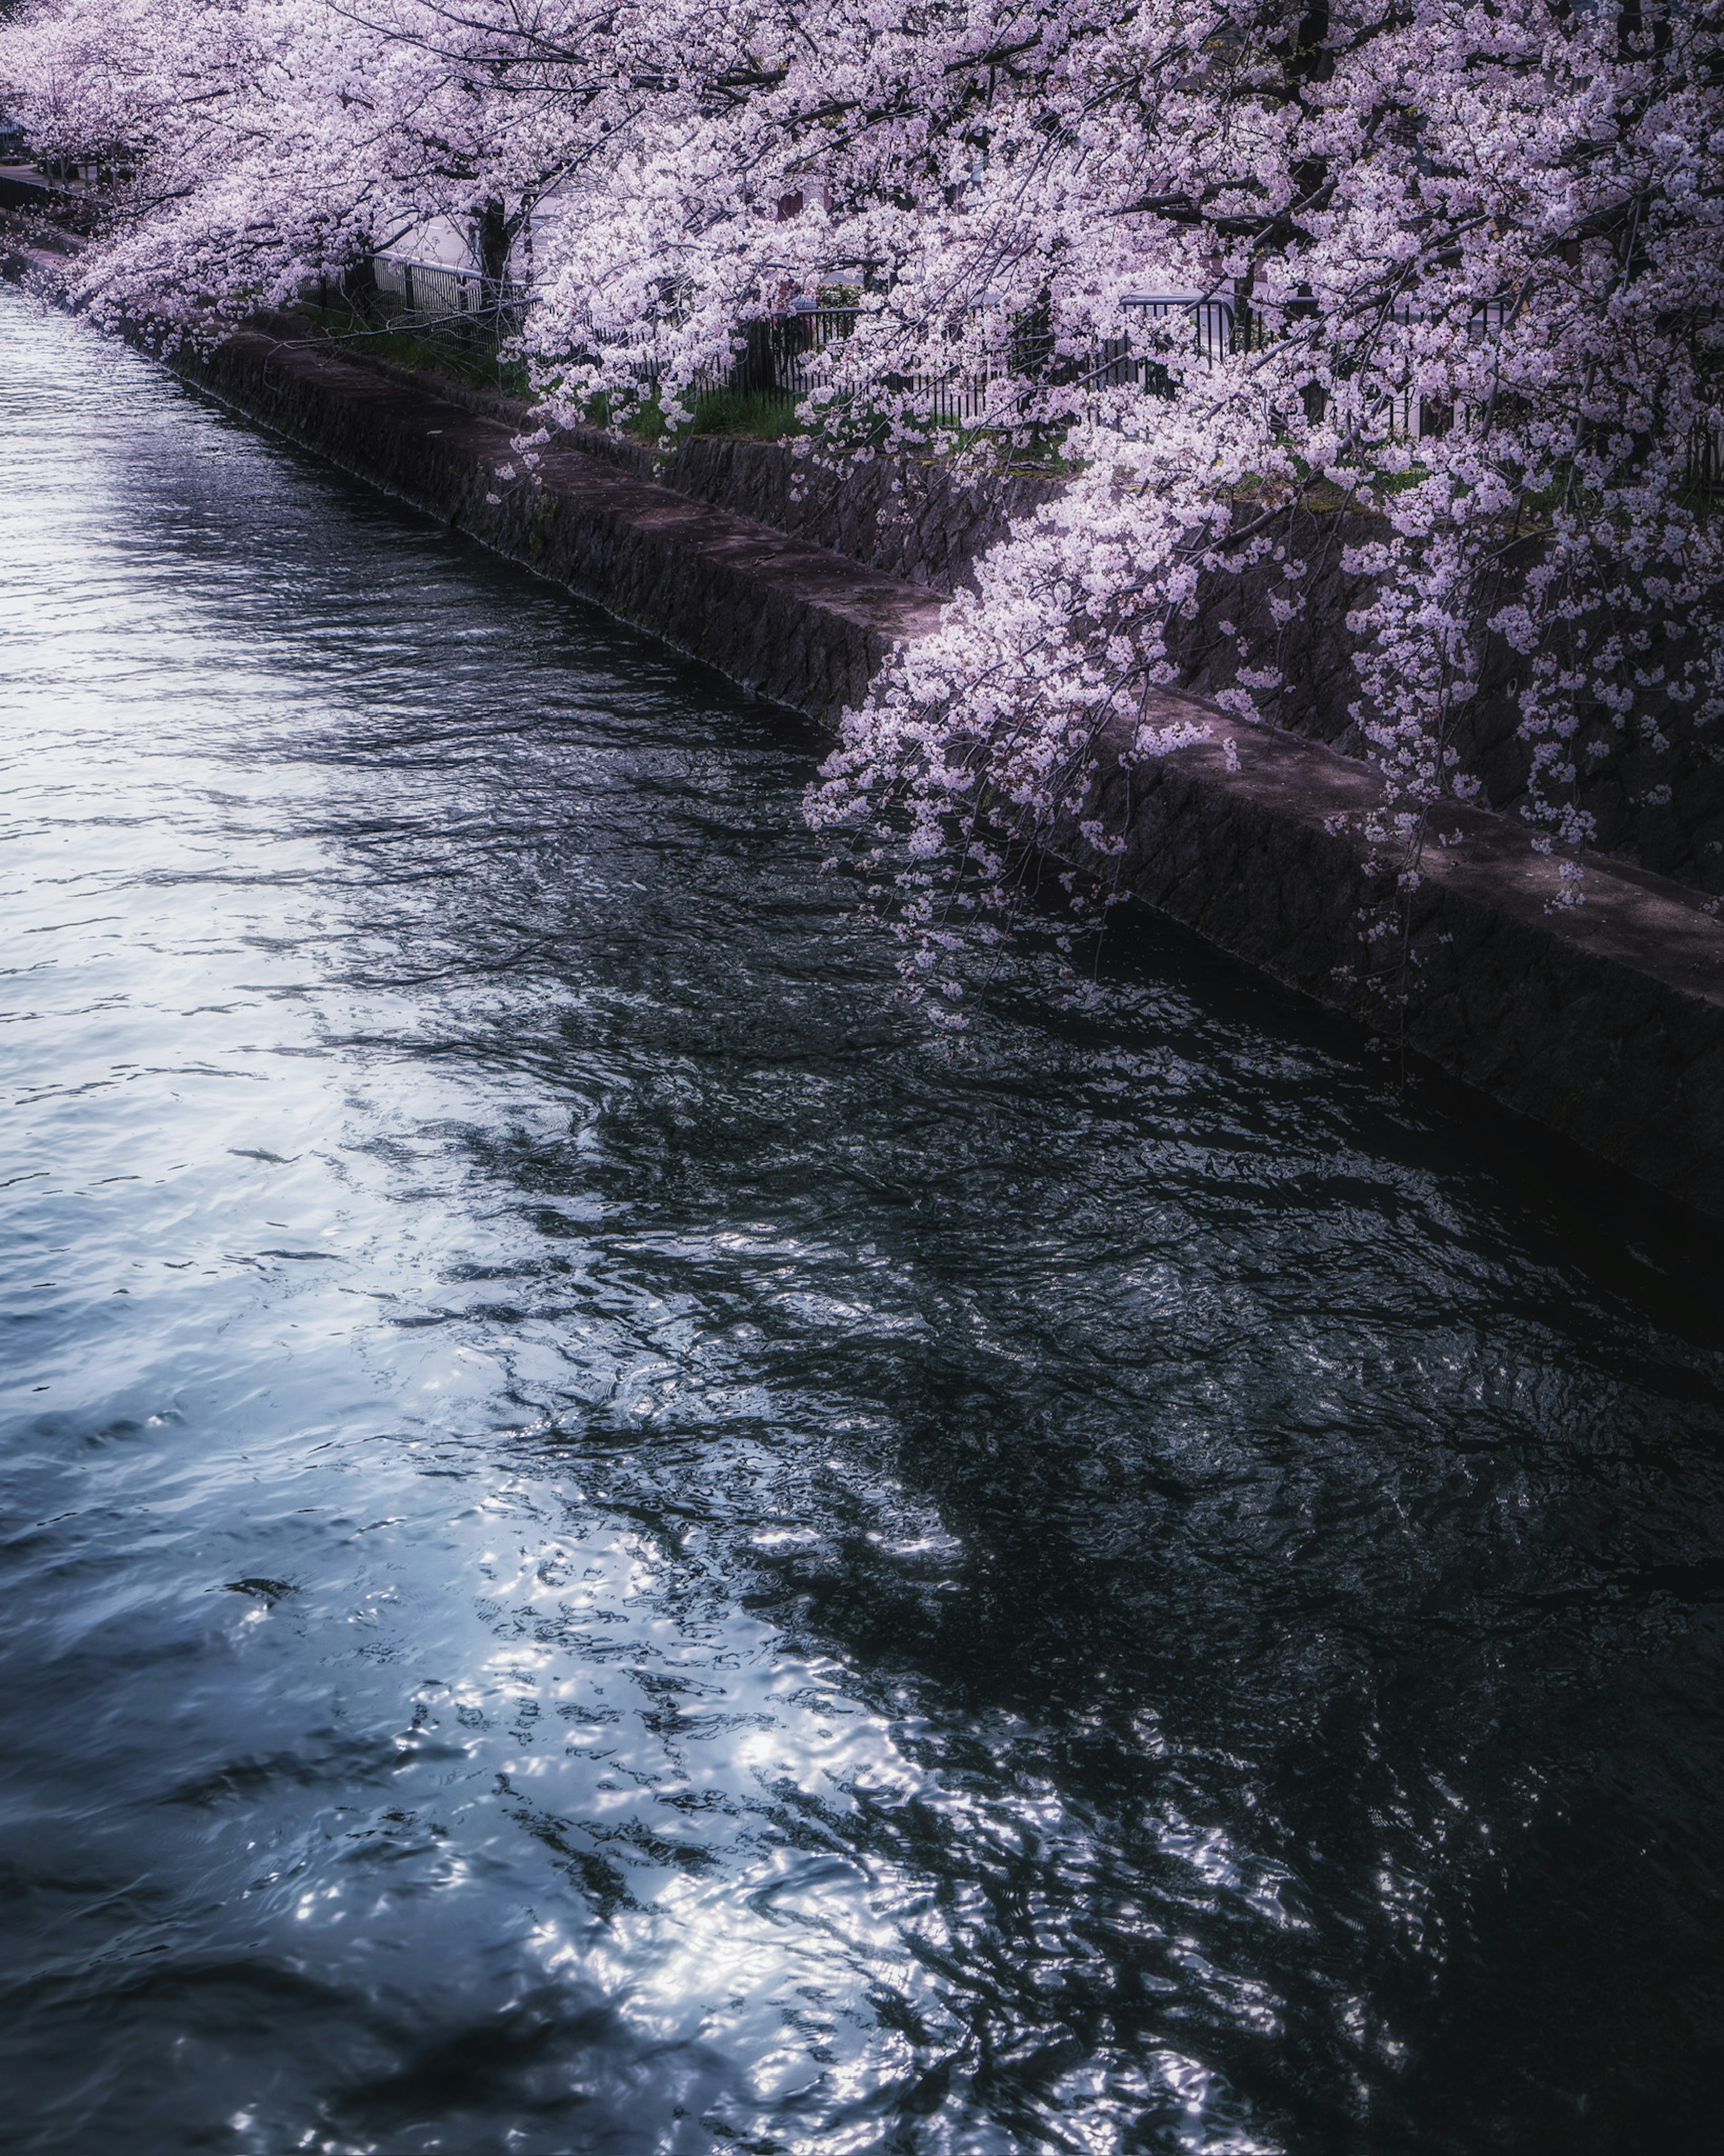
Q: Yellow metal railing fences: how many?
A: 0